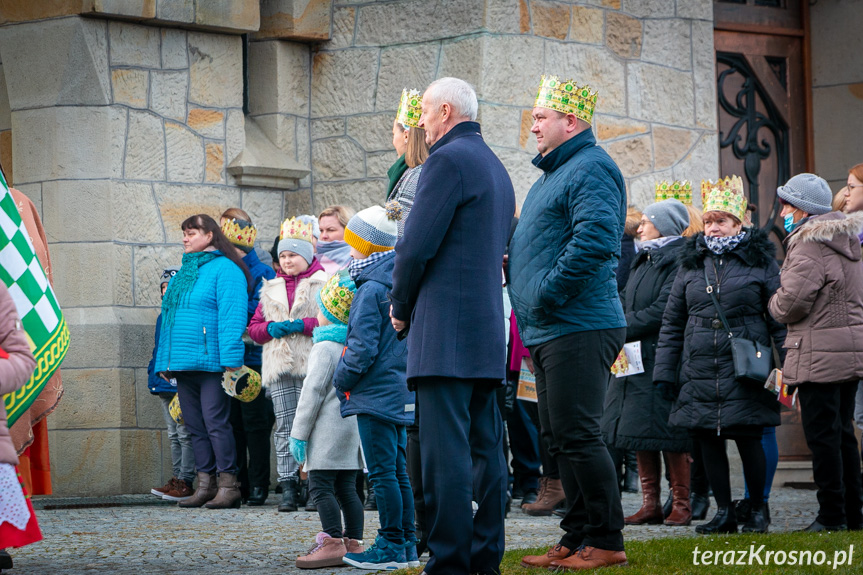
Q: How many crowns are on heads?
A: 8